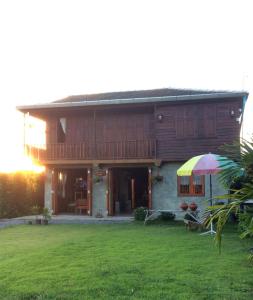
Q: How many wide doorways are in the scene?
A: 2